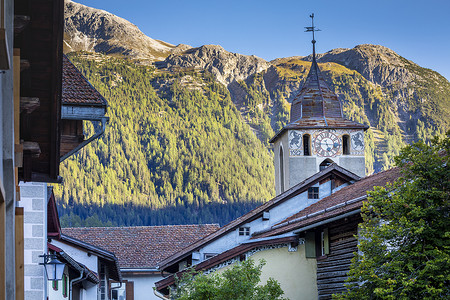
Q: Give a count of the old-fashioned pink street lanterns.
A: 0